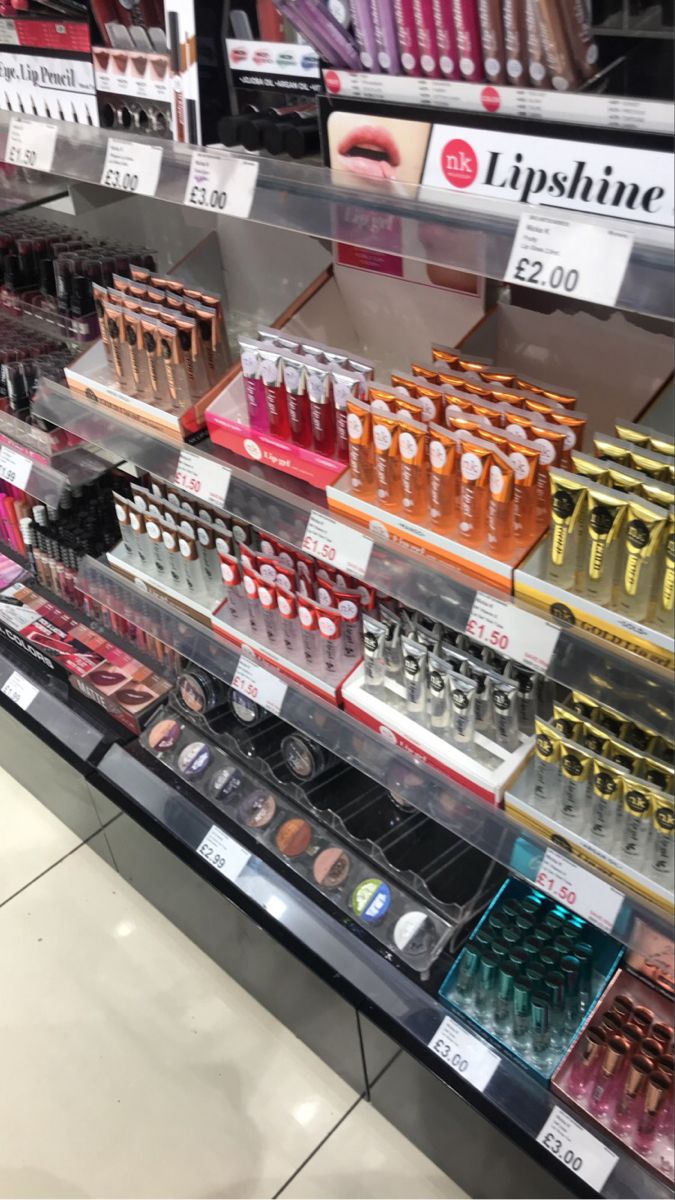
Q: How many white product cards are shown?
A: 14